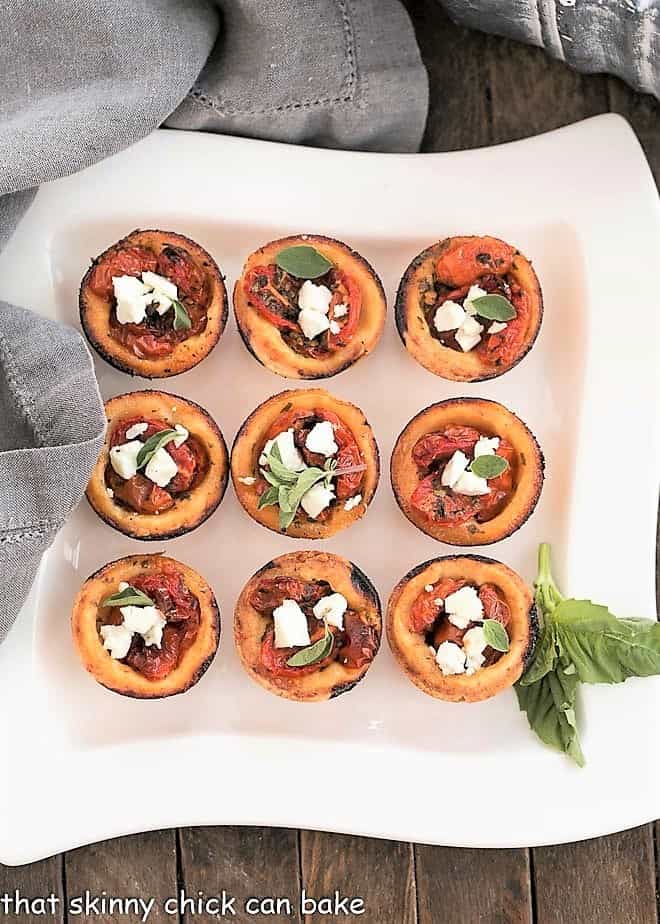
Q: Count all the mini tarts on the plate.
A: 9